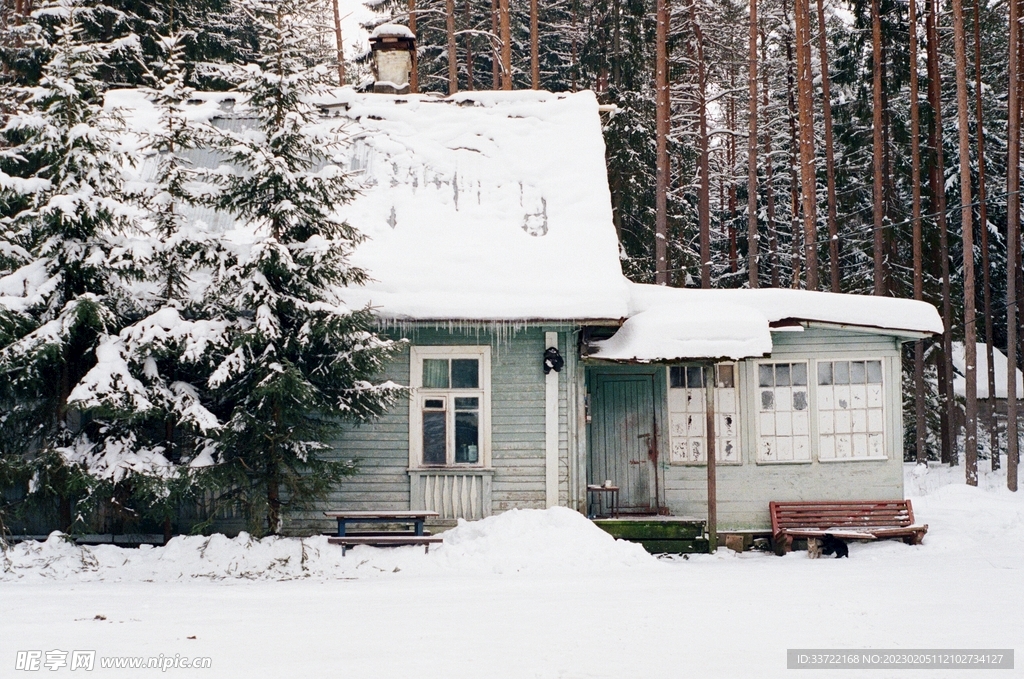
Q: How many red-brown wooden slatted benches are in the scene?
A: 1